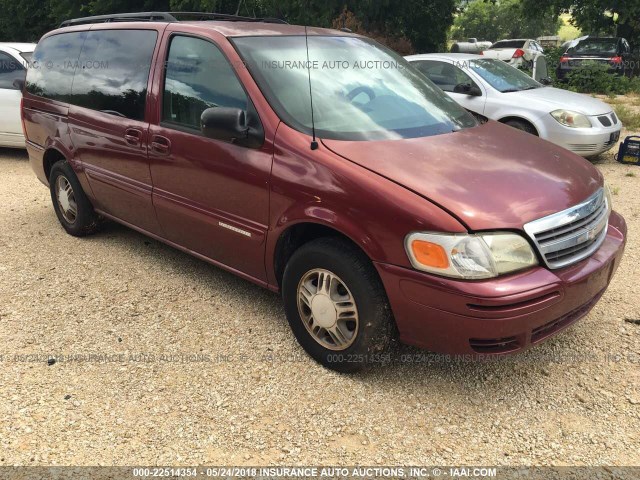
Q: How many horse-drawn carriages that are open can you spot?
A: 0